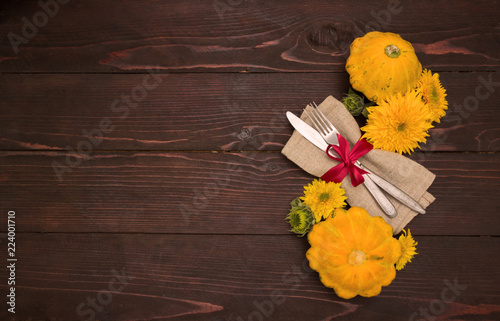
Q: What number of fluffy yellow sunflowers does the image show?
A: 4